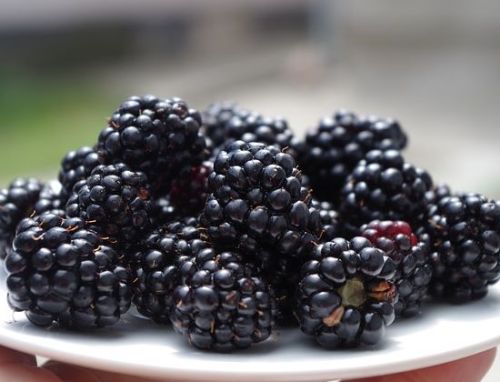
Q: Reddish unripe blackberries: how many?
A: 2